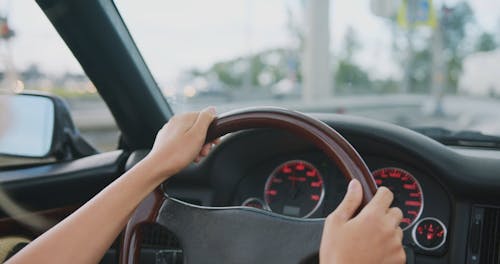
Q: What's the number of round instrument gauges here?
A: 4